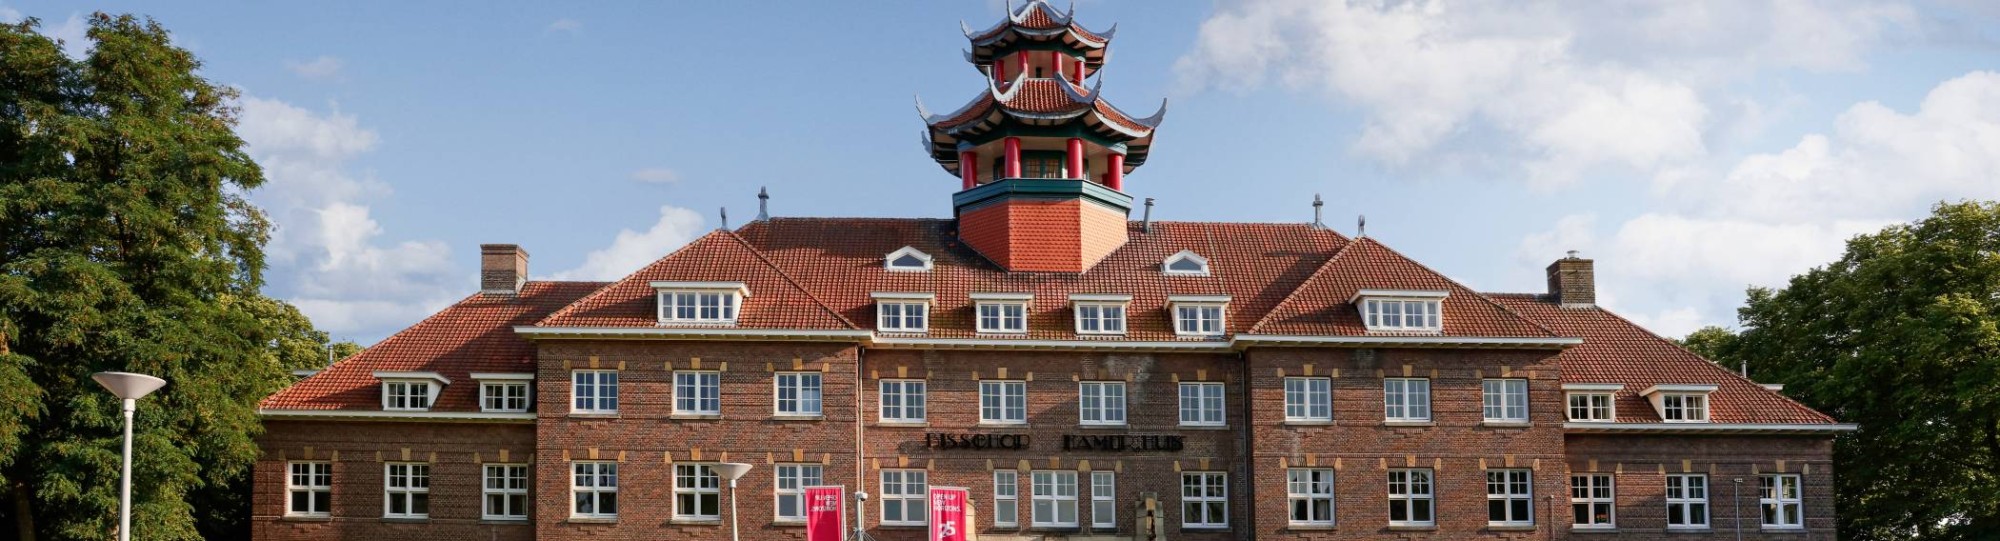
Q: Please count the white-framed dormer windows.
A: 12